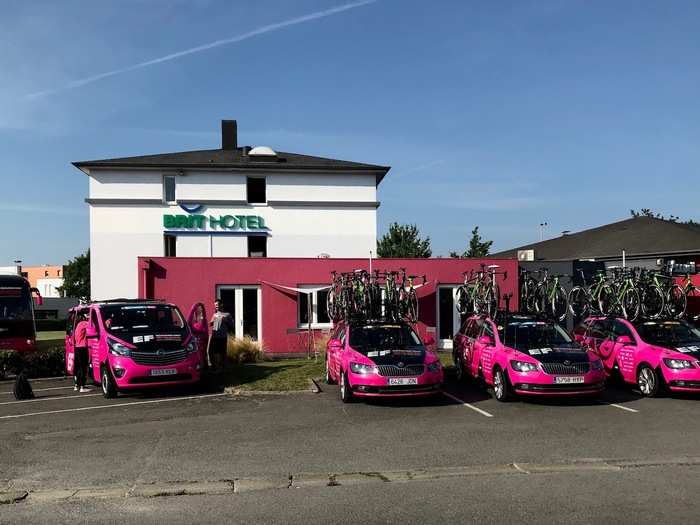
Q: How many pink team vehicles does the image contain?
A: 4